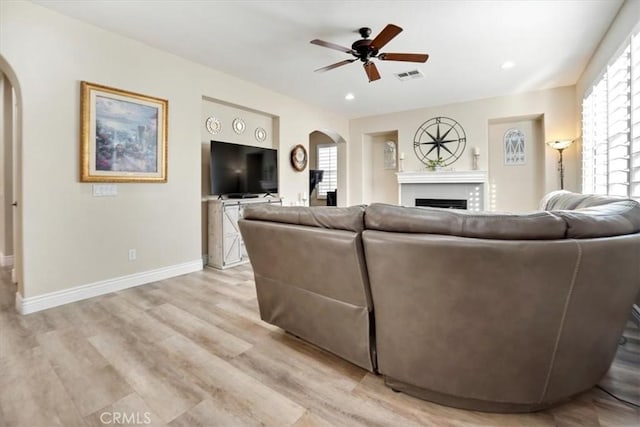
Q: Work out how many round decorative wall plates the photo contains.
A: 3